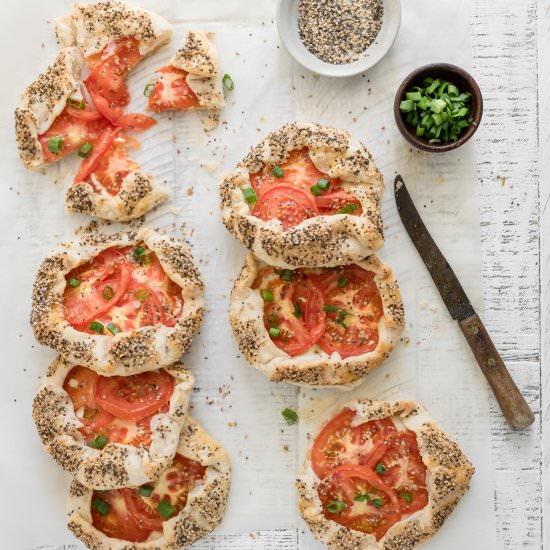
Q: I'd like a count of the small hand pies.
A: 7